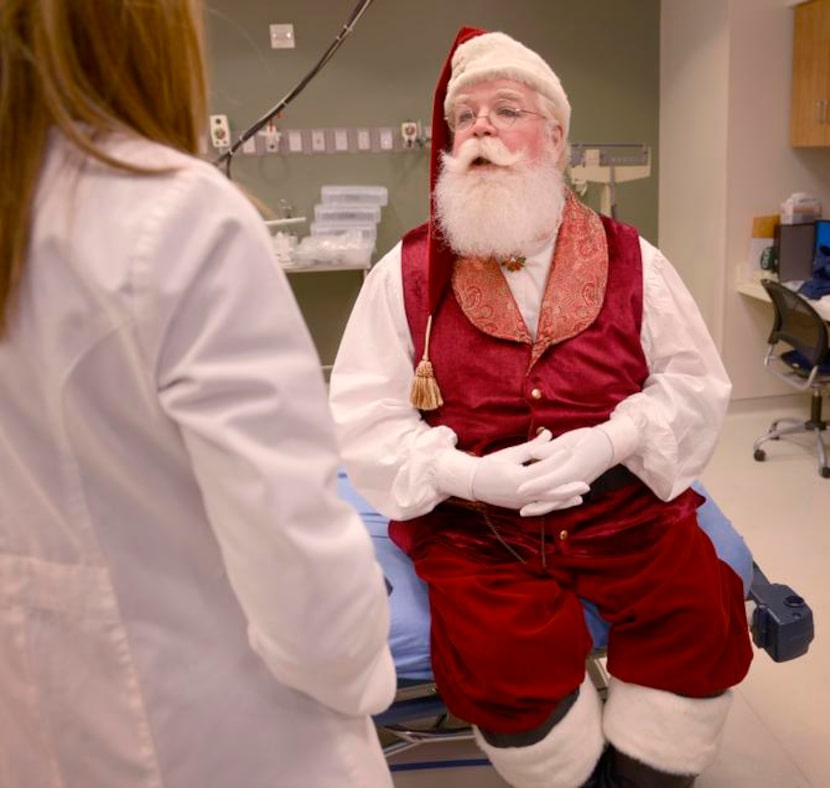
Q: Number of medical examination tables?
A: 1